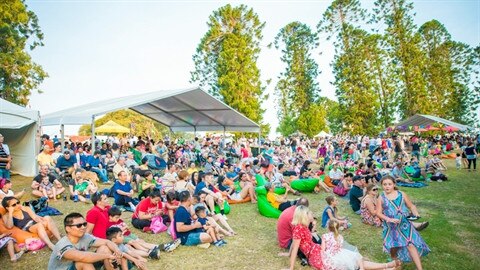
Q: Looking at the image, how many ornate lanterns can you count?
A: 0